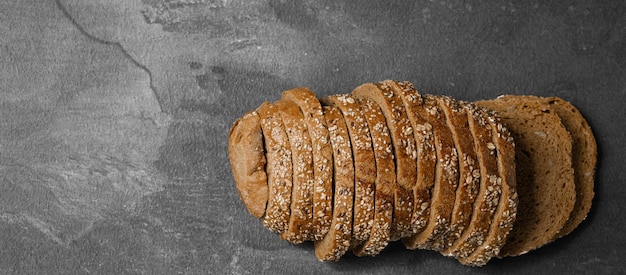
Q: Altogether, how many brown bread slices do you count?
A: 15